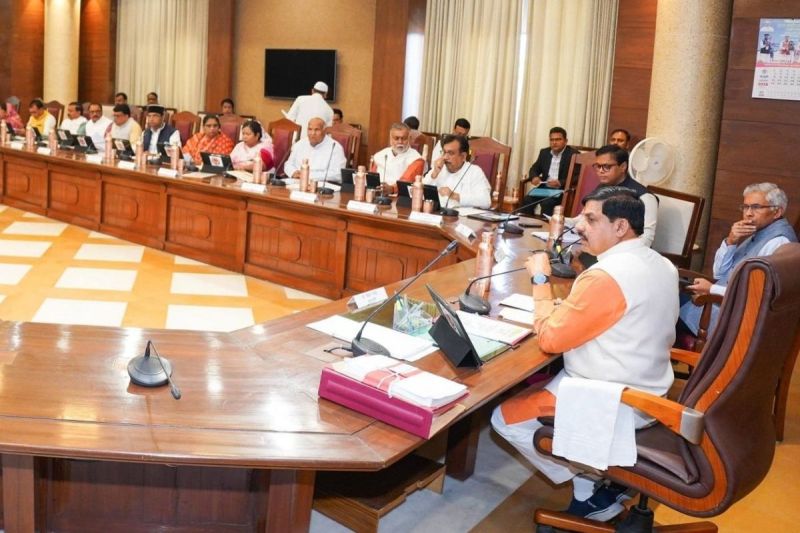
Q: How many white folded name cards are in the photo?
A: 11